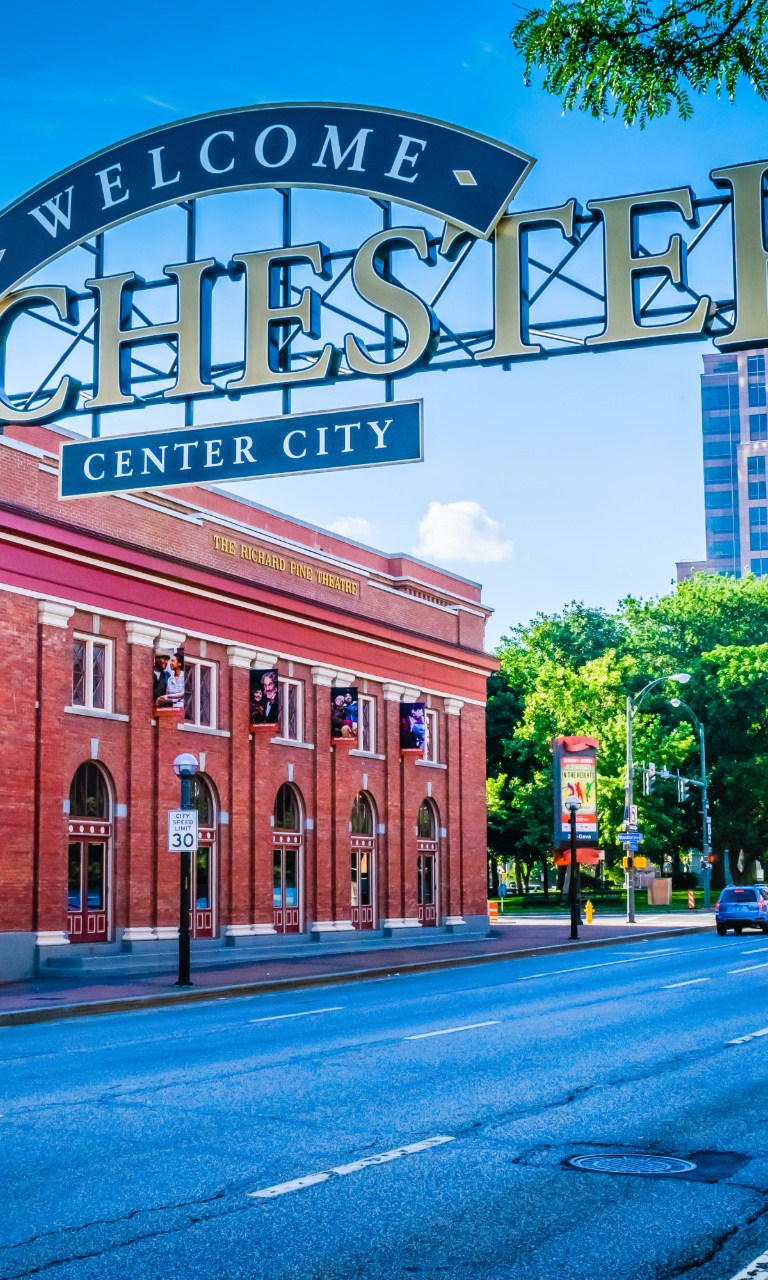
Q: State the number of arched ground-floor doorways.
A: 5